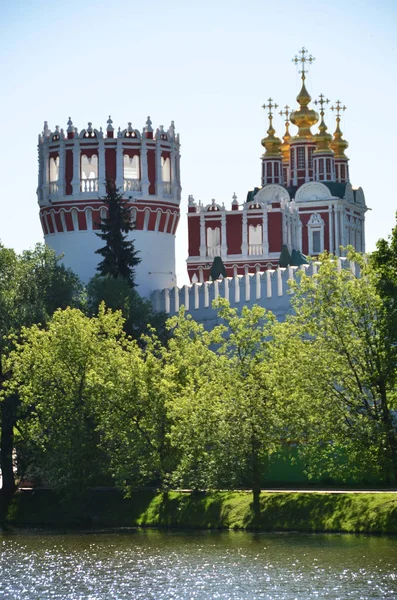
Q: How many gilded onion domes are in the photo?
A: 5